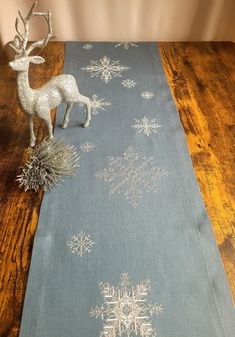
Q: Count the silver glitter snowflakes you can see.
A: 11